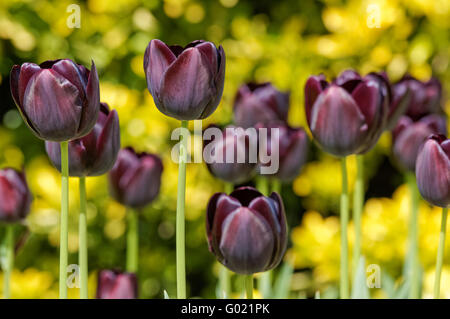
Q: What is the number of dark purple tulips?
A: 14